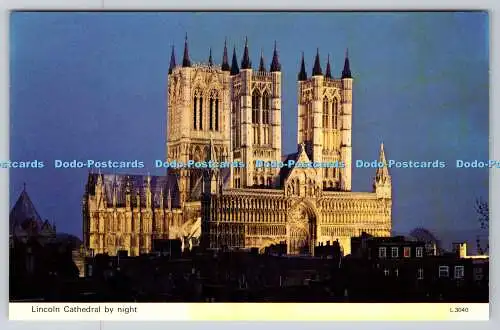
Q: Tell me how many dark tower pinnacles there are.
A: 12